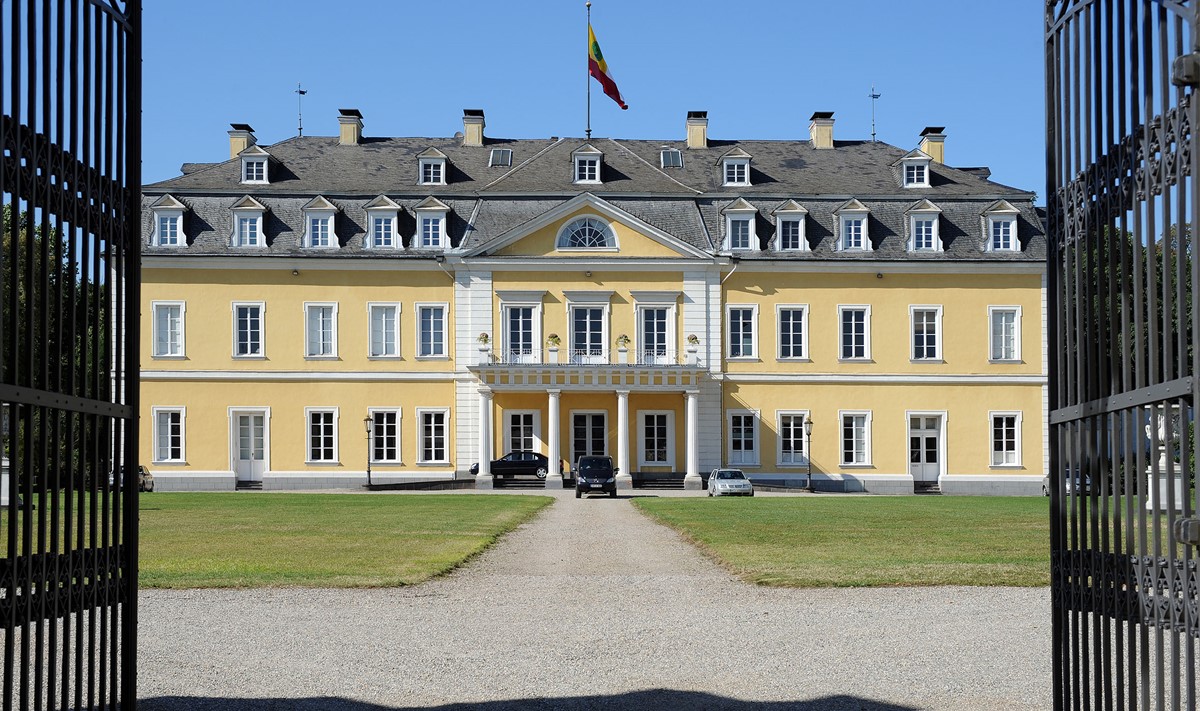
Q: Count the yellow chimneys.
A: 6